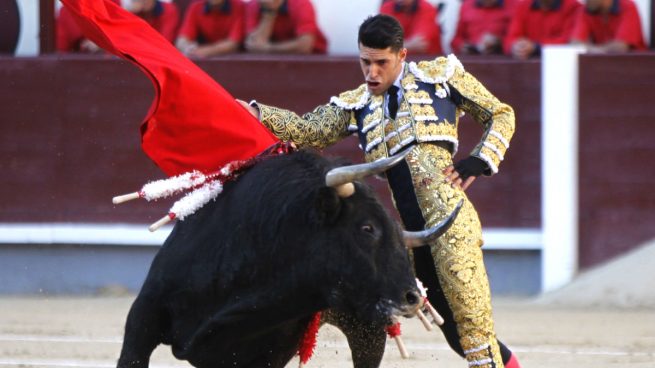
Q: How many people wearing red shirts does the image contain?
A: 8